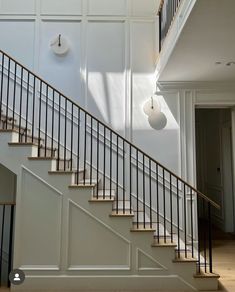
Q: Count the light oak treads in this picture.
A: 11